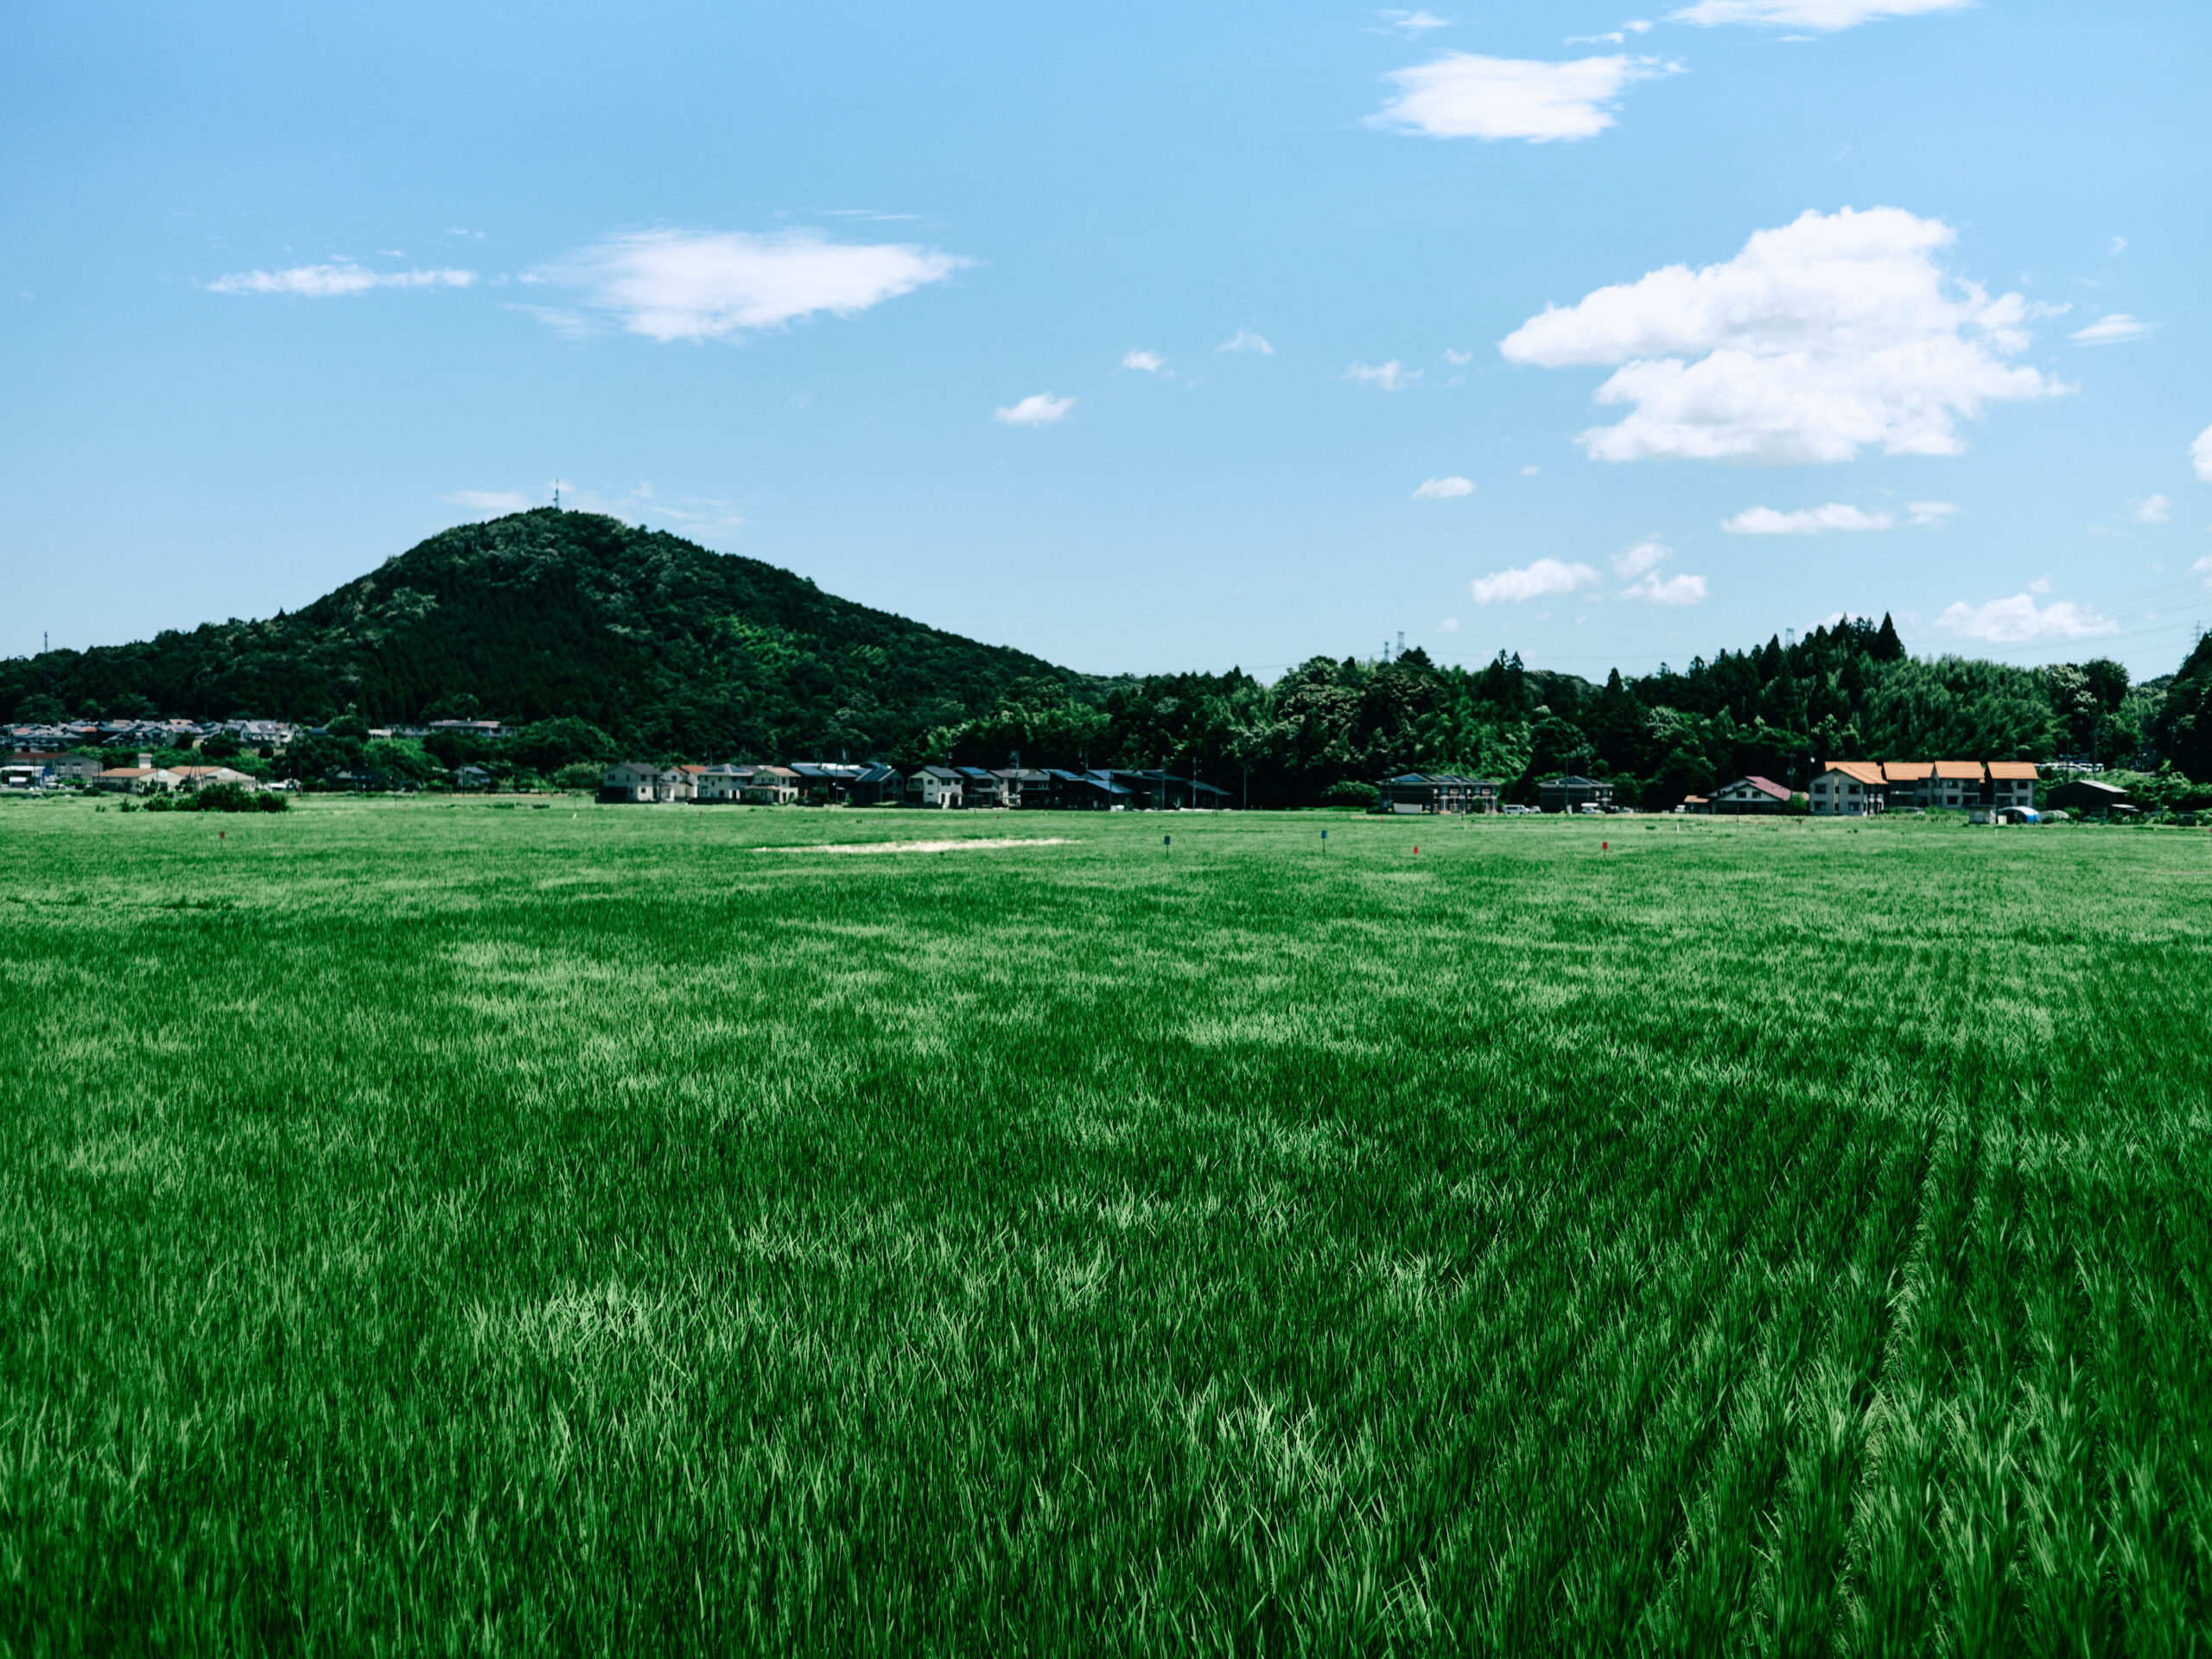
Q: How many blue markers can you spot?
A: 2